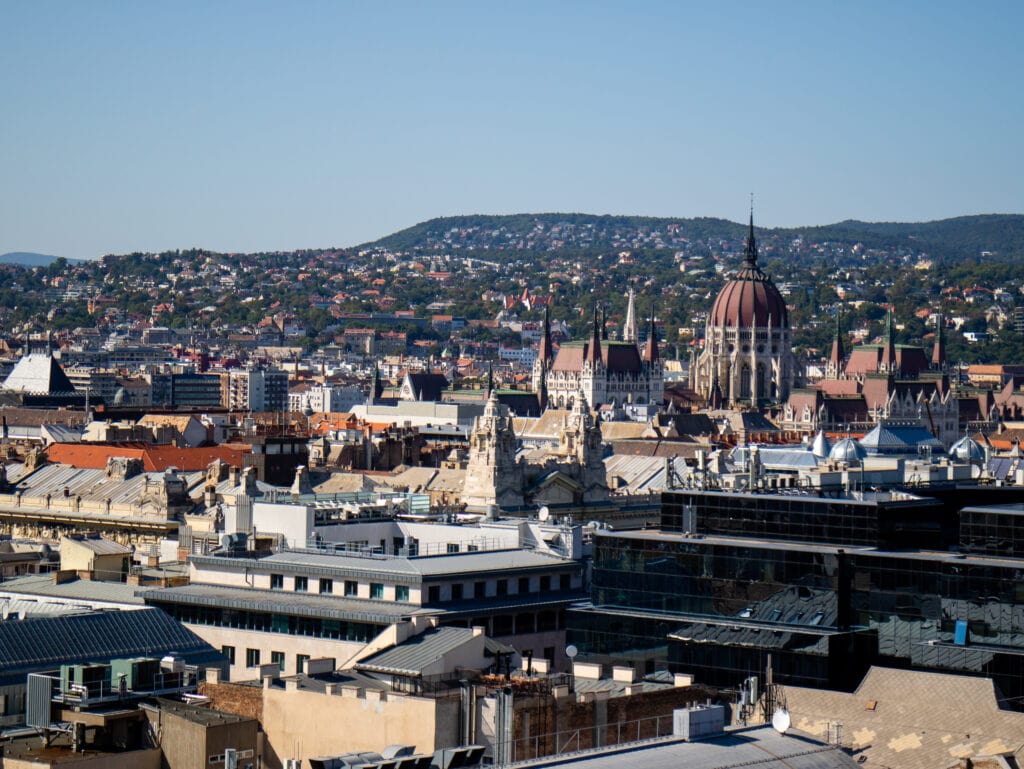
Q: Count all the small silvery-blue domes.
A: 2